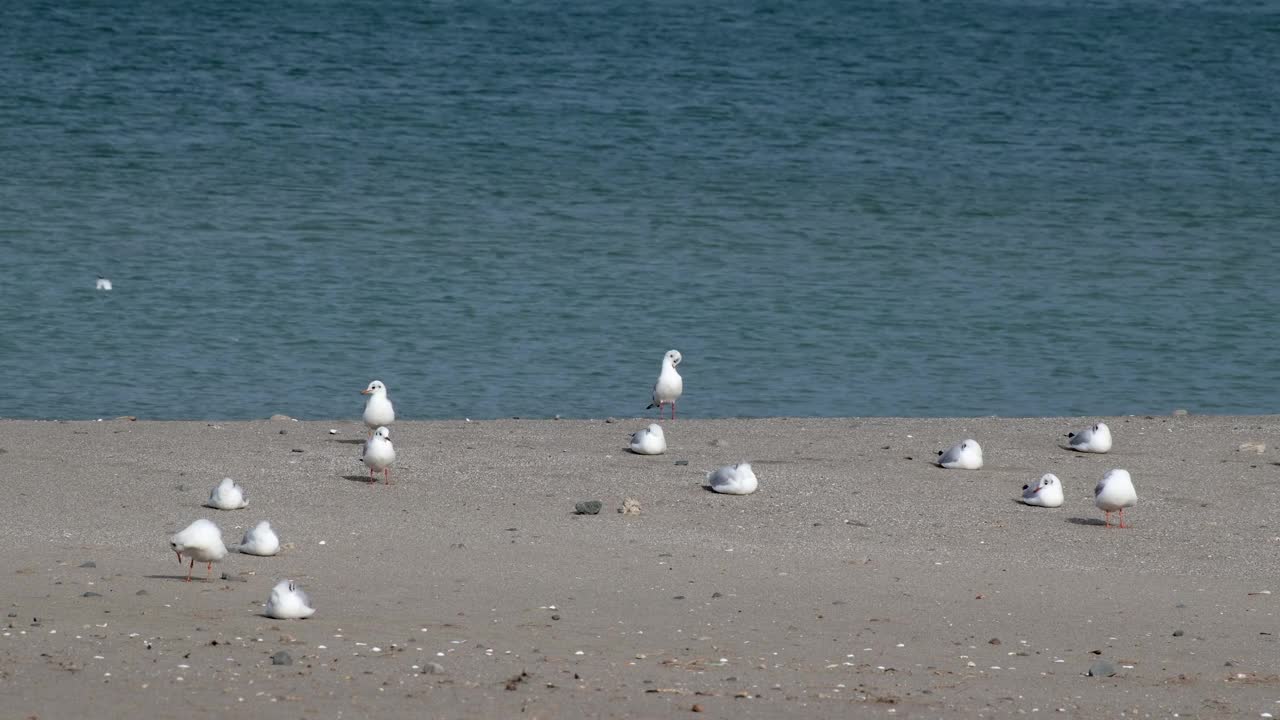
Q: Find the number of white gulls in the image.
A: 14